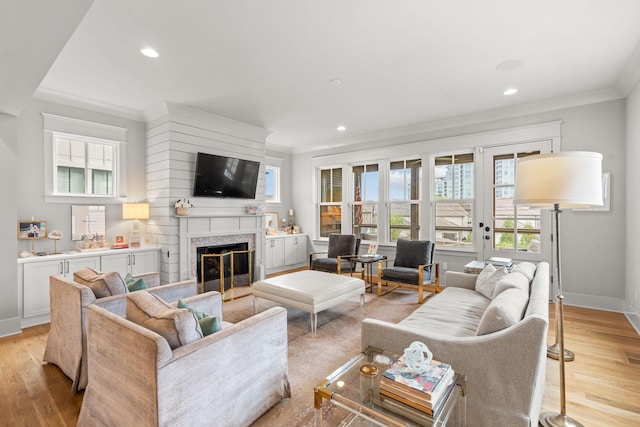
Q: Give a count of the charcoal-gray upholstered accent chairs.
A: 2